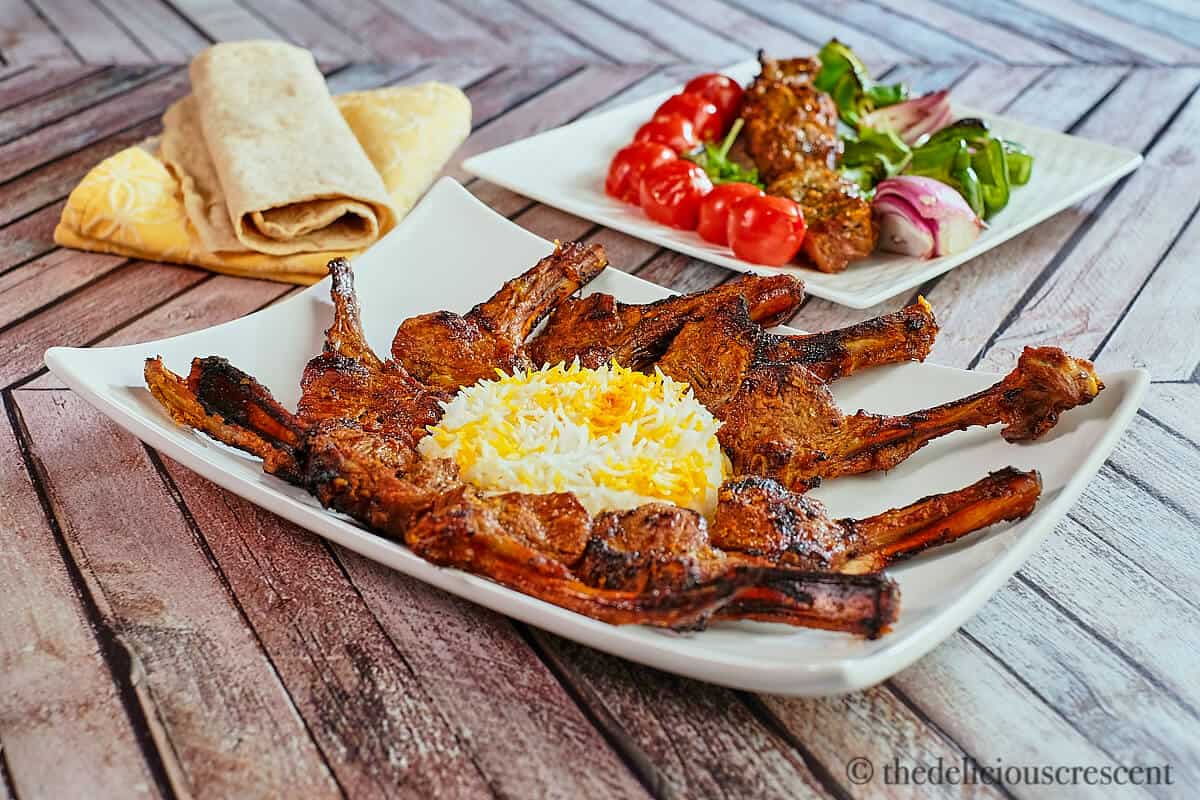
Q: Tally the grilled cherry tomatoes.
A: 7